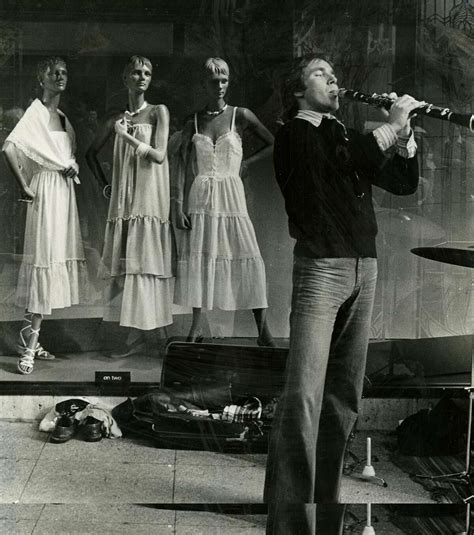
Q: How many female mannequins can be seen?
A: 3